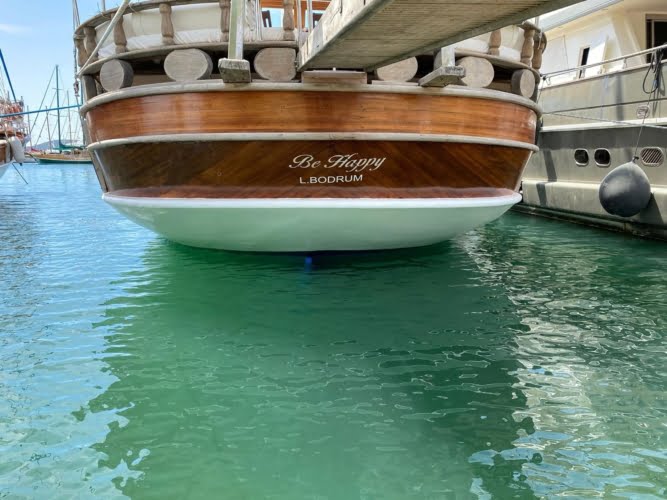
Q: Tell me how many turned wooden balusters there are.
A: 9